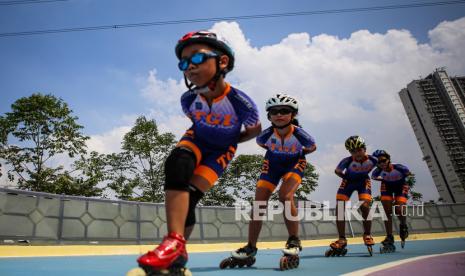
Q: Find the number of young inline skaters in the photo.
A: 4